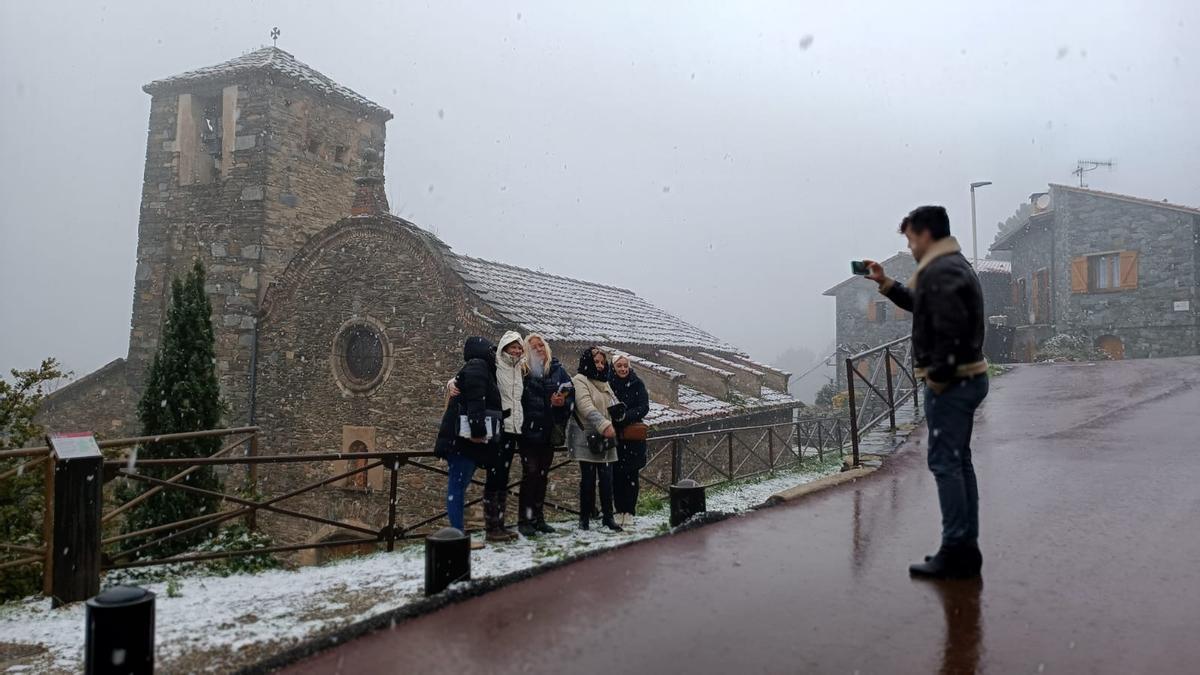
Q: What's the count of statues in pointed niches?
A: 0